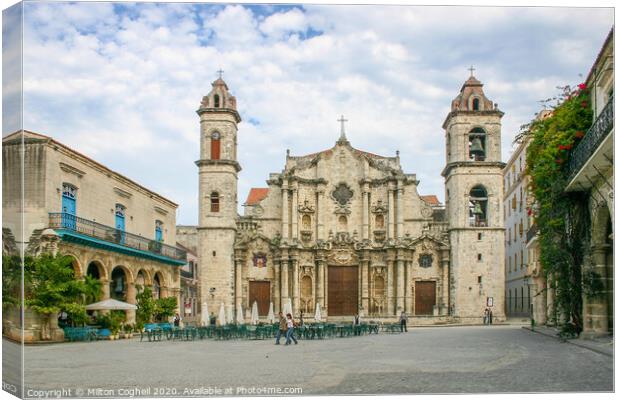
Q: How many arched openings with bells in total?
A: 2